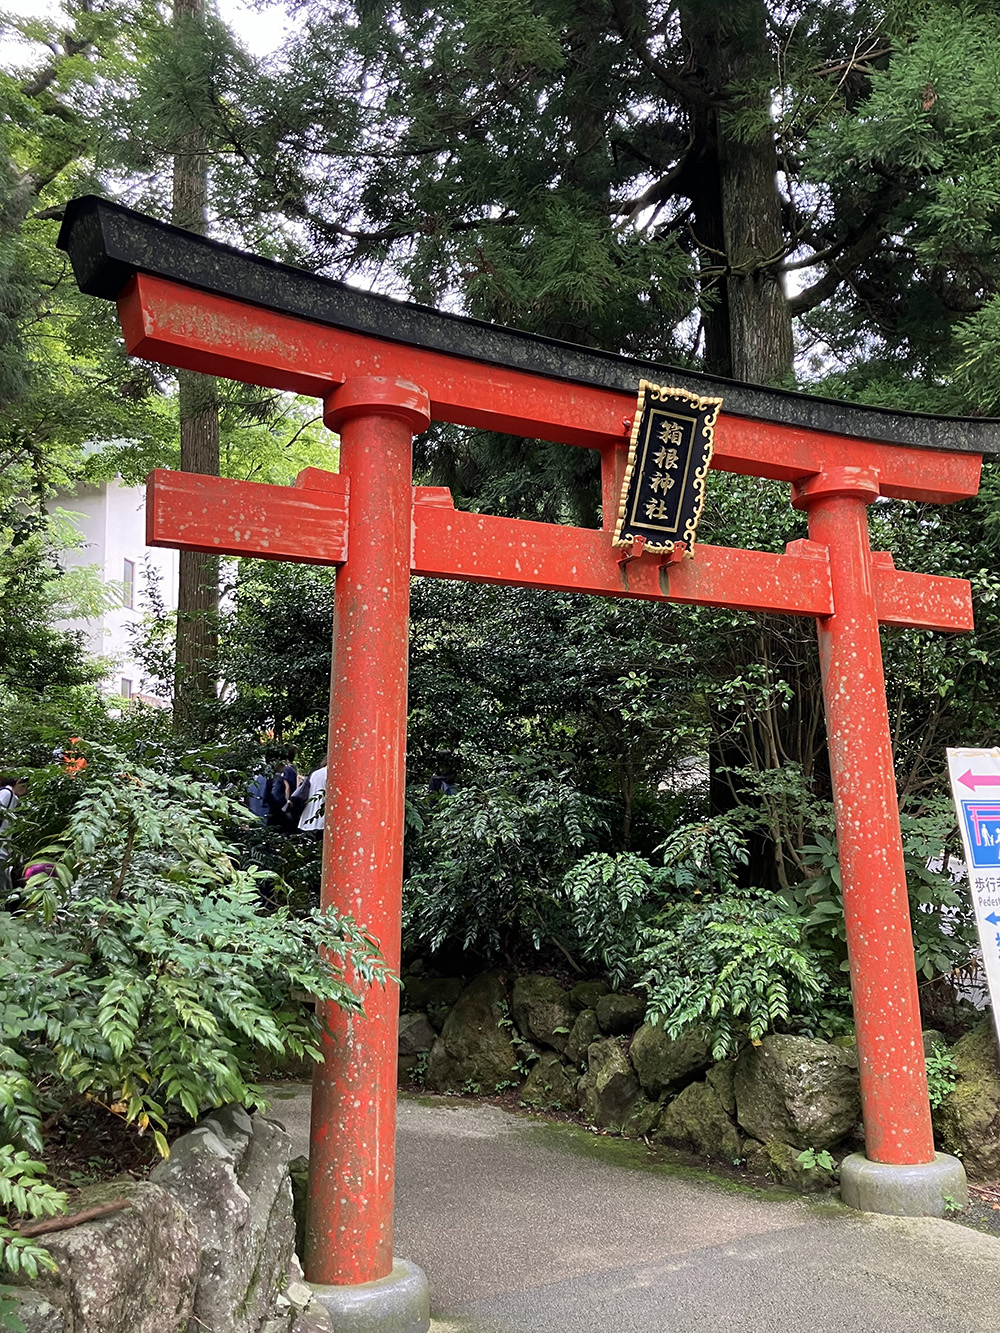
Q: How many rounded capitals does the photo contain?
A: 2